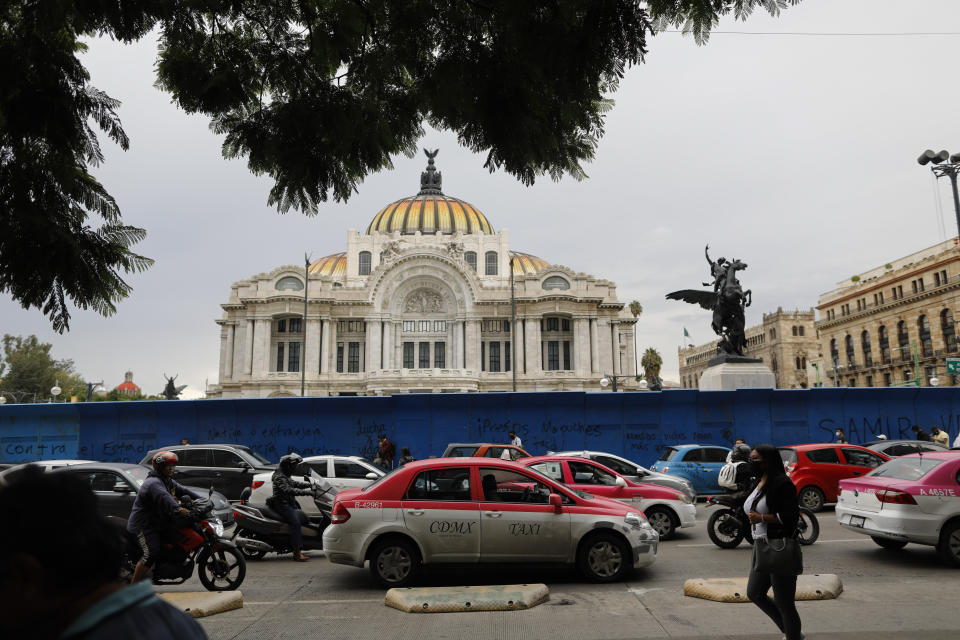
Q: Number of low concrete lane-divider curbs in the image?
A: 3